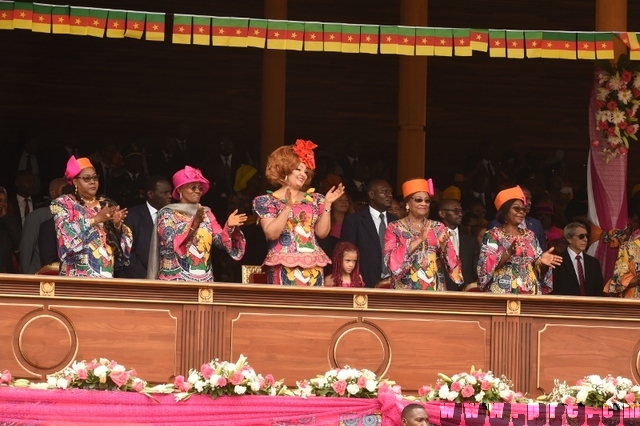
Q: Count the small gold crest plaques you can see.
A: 4